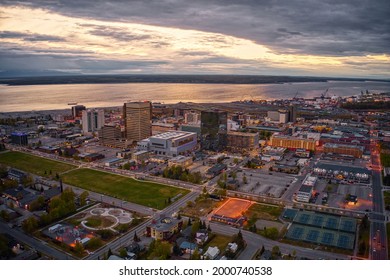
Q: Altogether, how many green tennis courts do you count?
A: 8